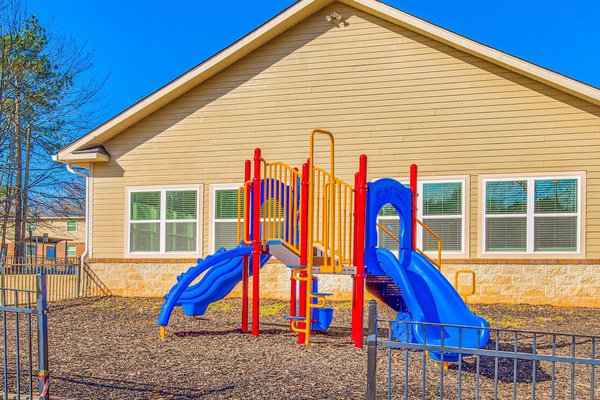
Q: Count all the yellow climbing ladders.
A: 1